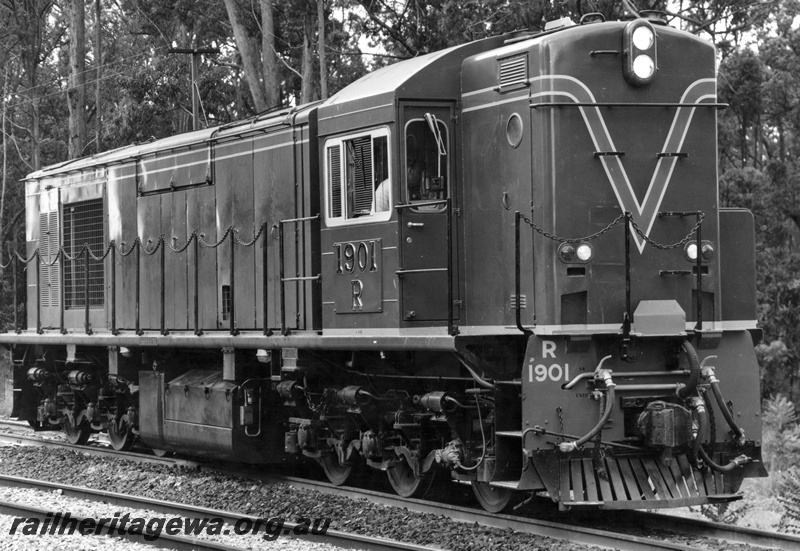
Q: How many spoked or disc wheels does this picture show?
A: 6